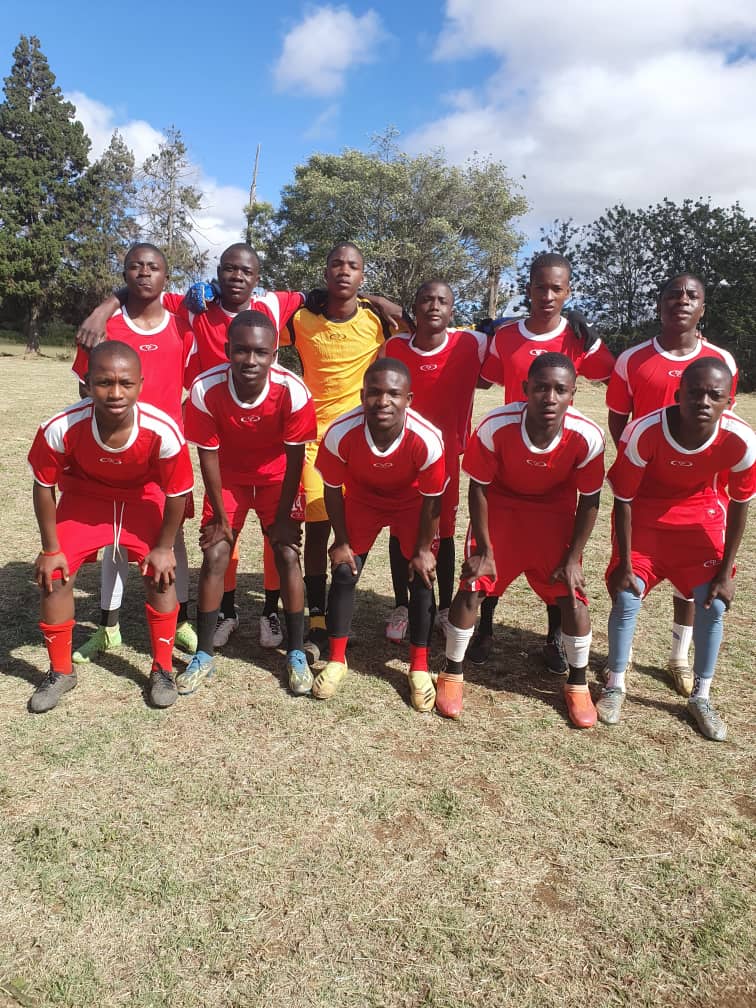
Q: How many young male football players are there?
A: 11